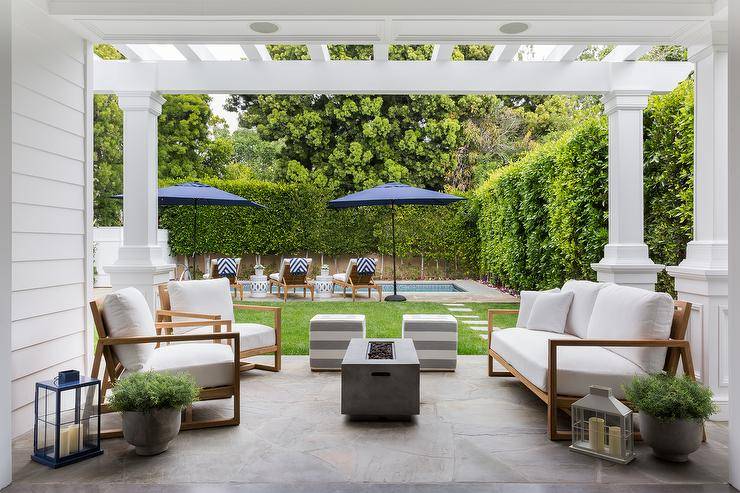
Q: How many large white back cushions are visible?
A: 4